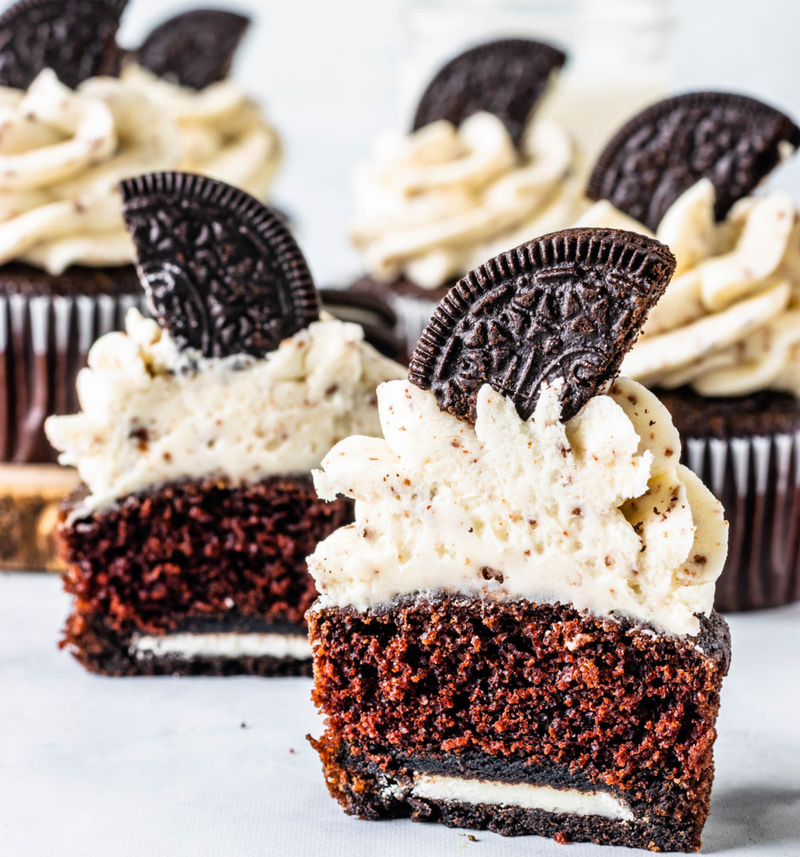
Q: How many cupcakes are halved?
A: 2